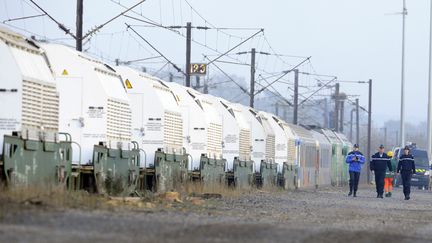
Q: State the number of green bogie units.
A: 7